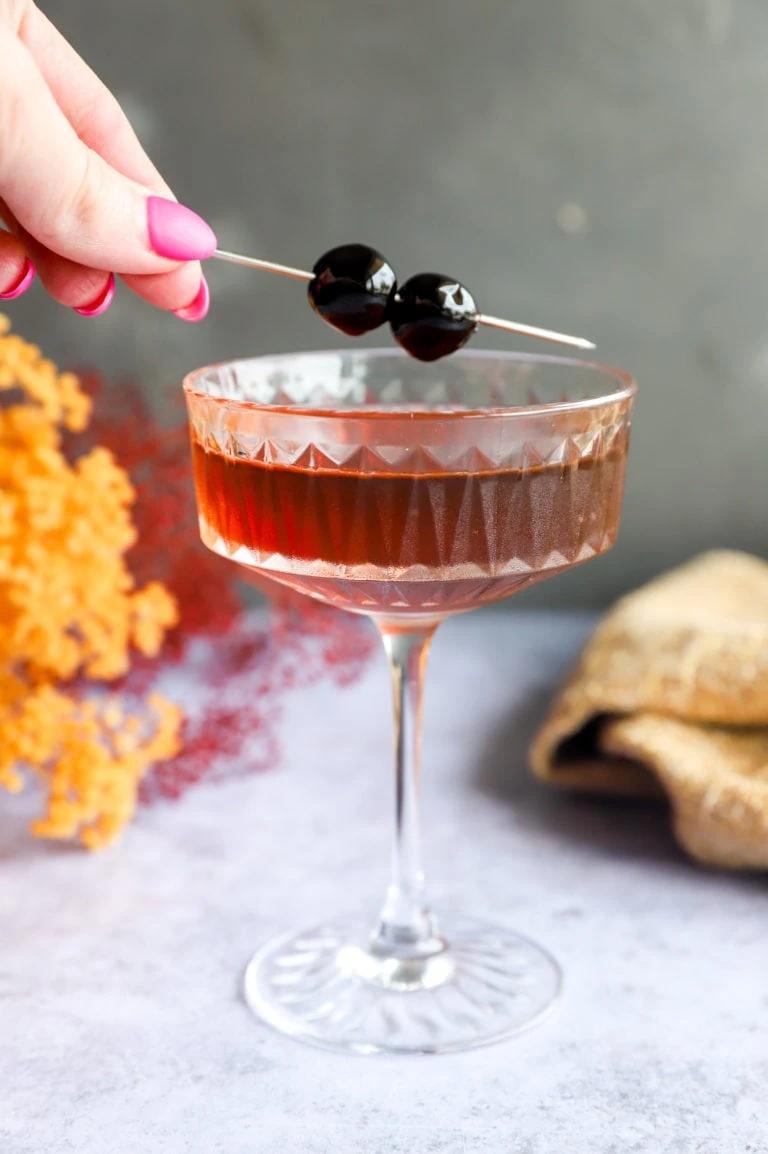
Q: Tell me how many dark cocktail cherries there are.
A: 2